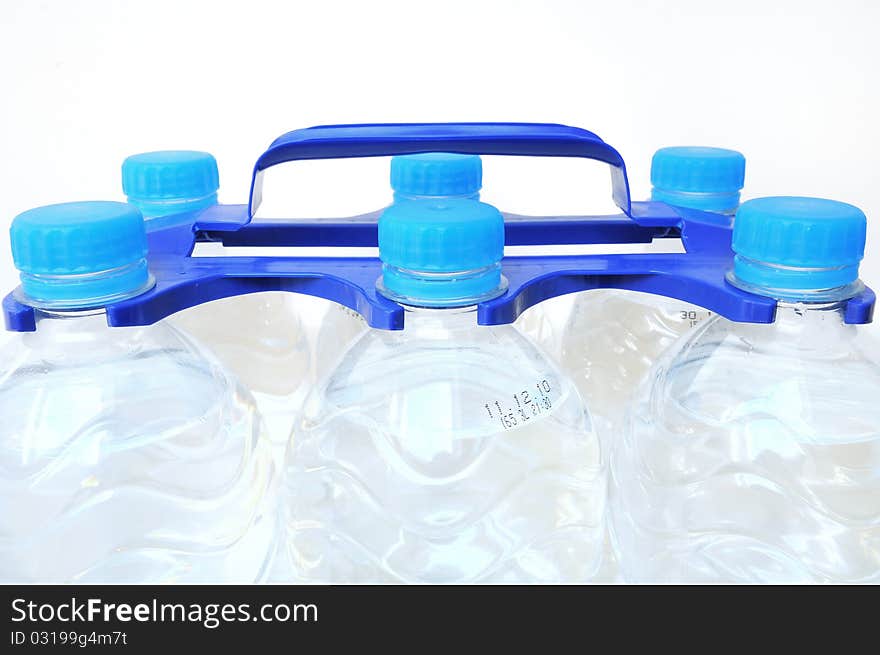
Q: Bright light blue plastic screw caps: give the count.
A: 6